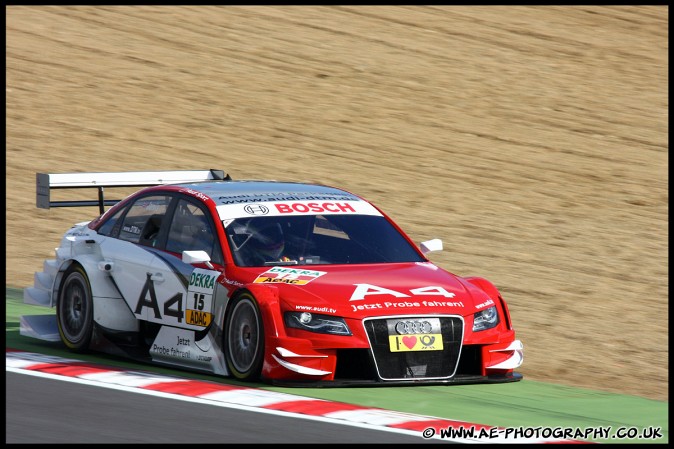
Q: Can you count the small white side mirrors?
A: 2